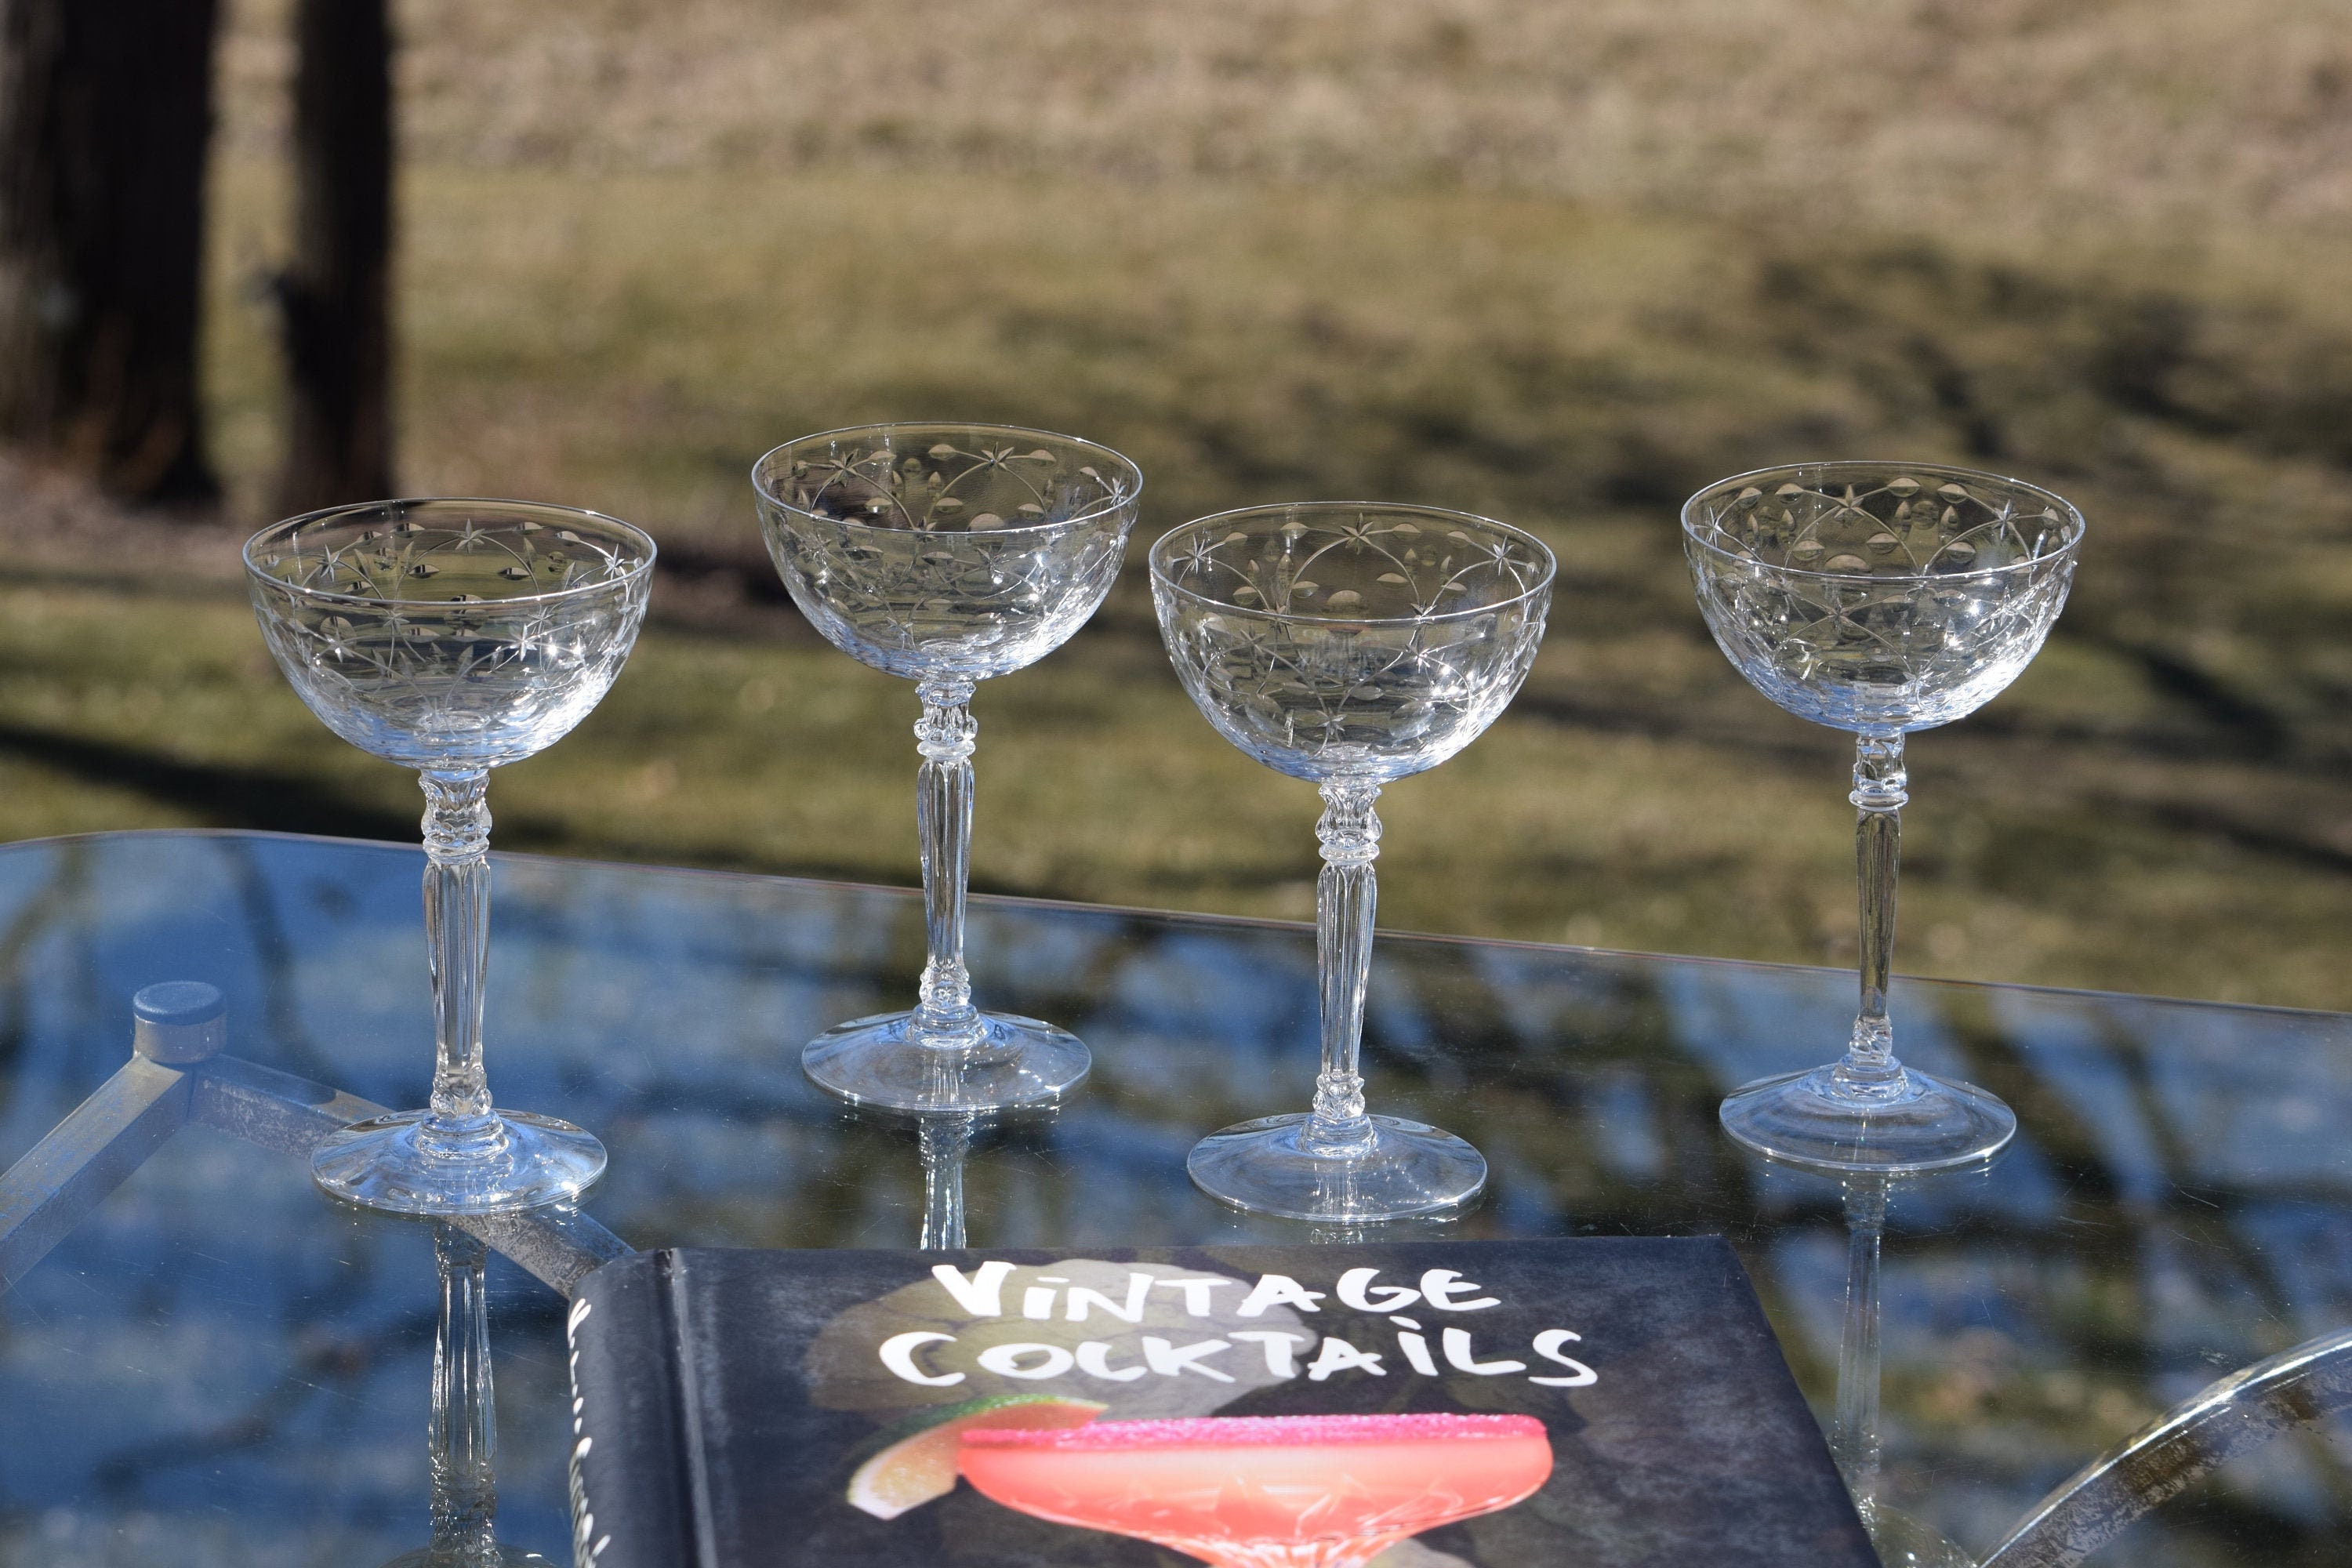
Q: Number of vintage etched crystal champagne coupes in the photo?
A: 4